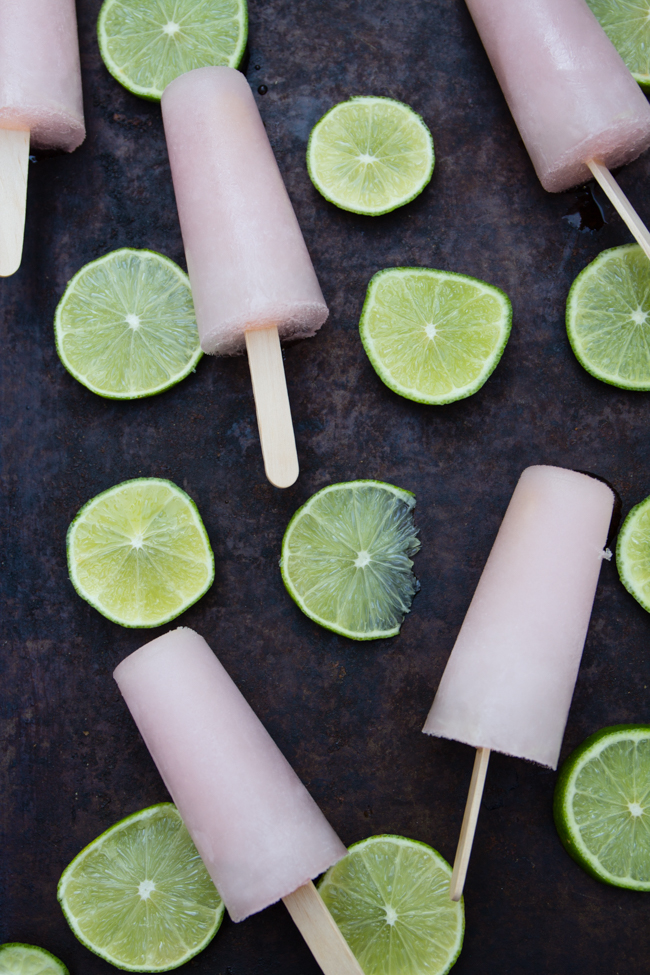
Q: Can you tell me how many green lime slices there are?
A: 13